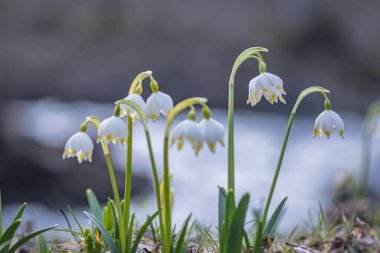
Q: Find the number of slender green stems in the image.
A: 6